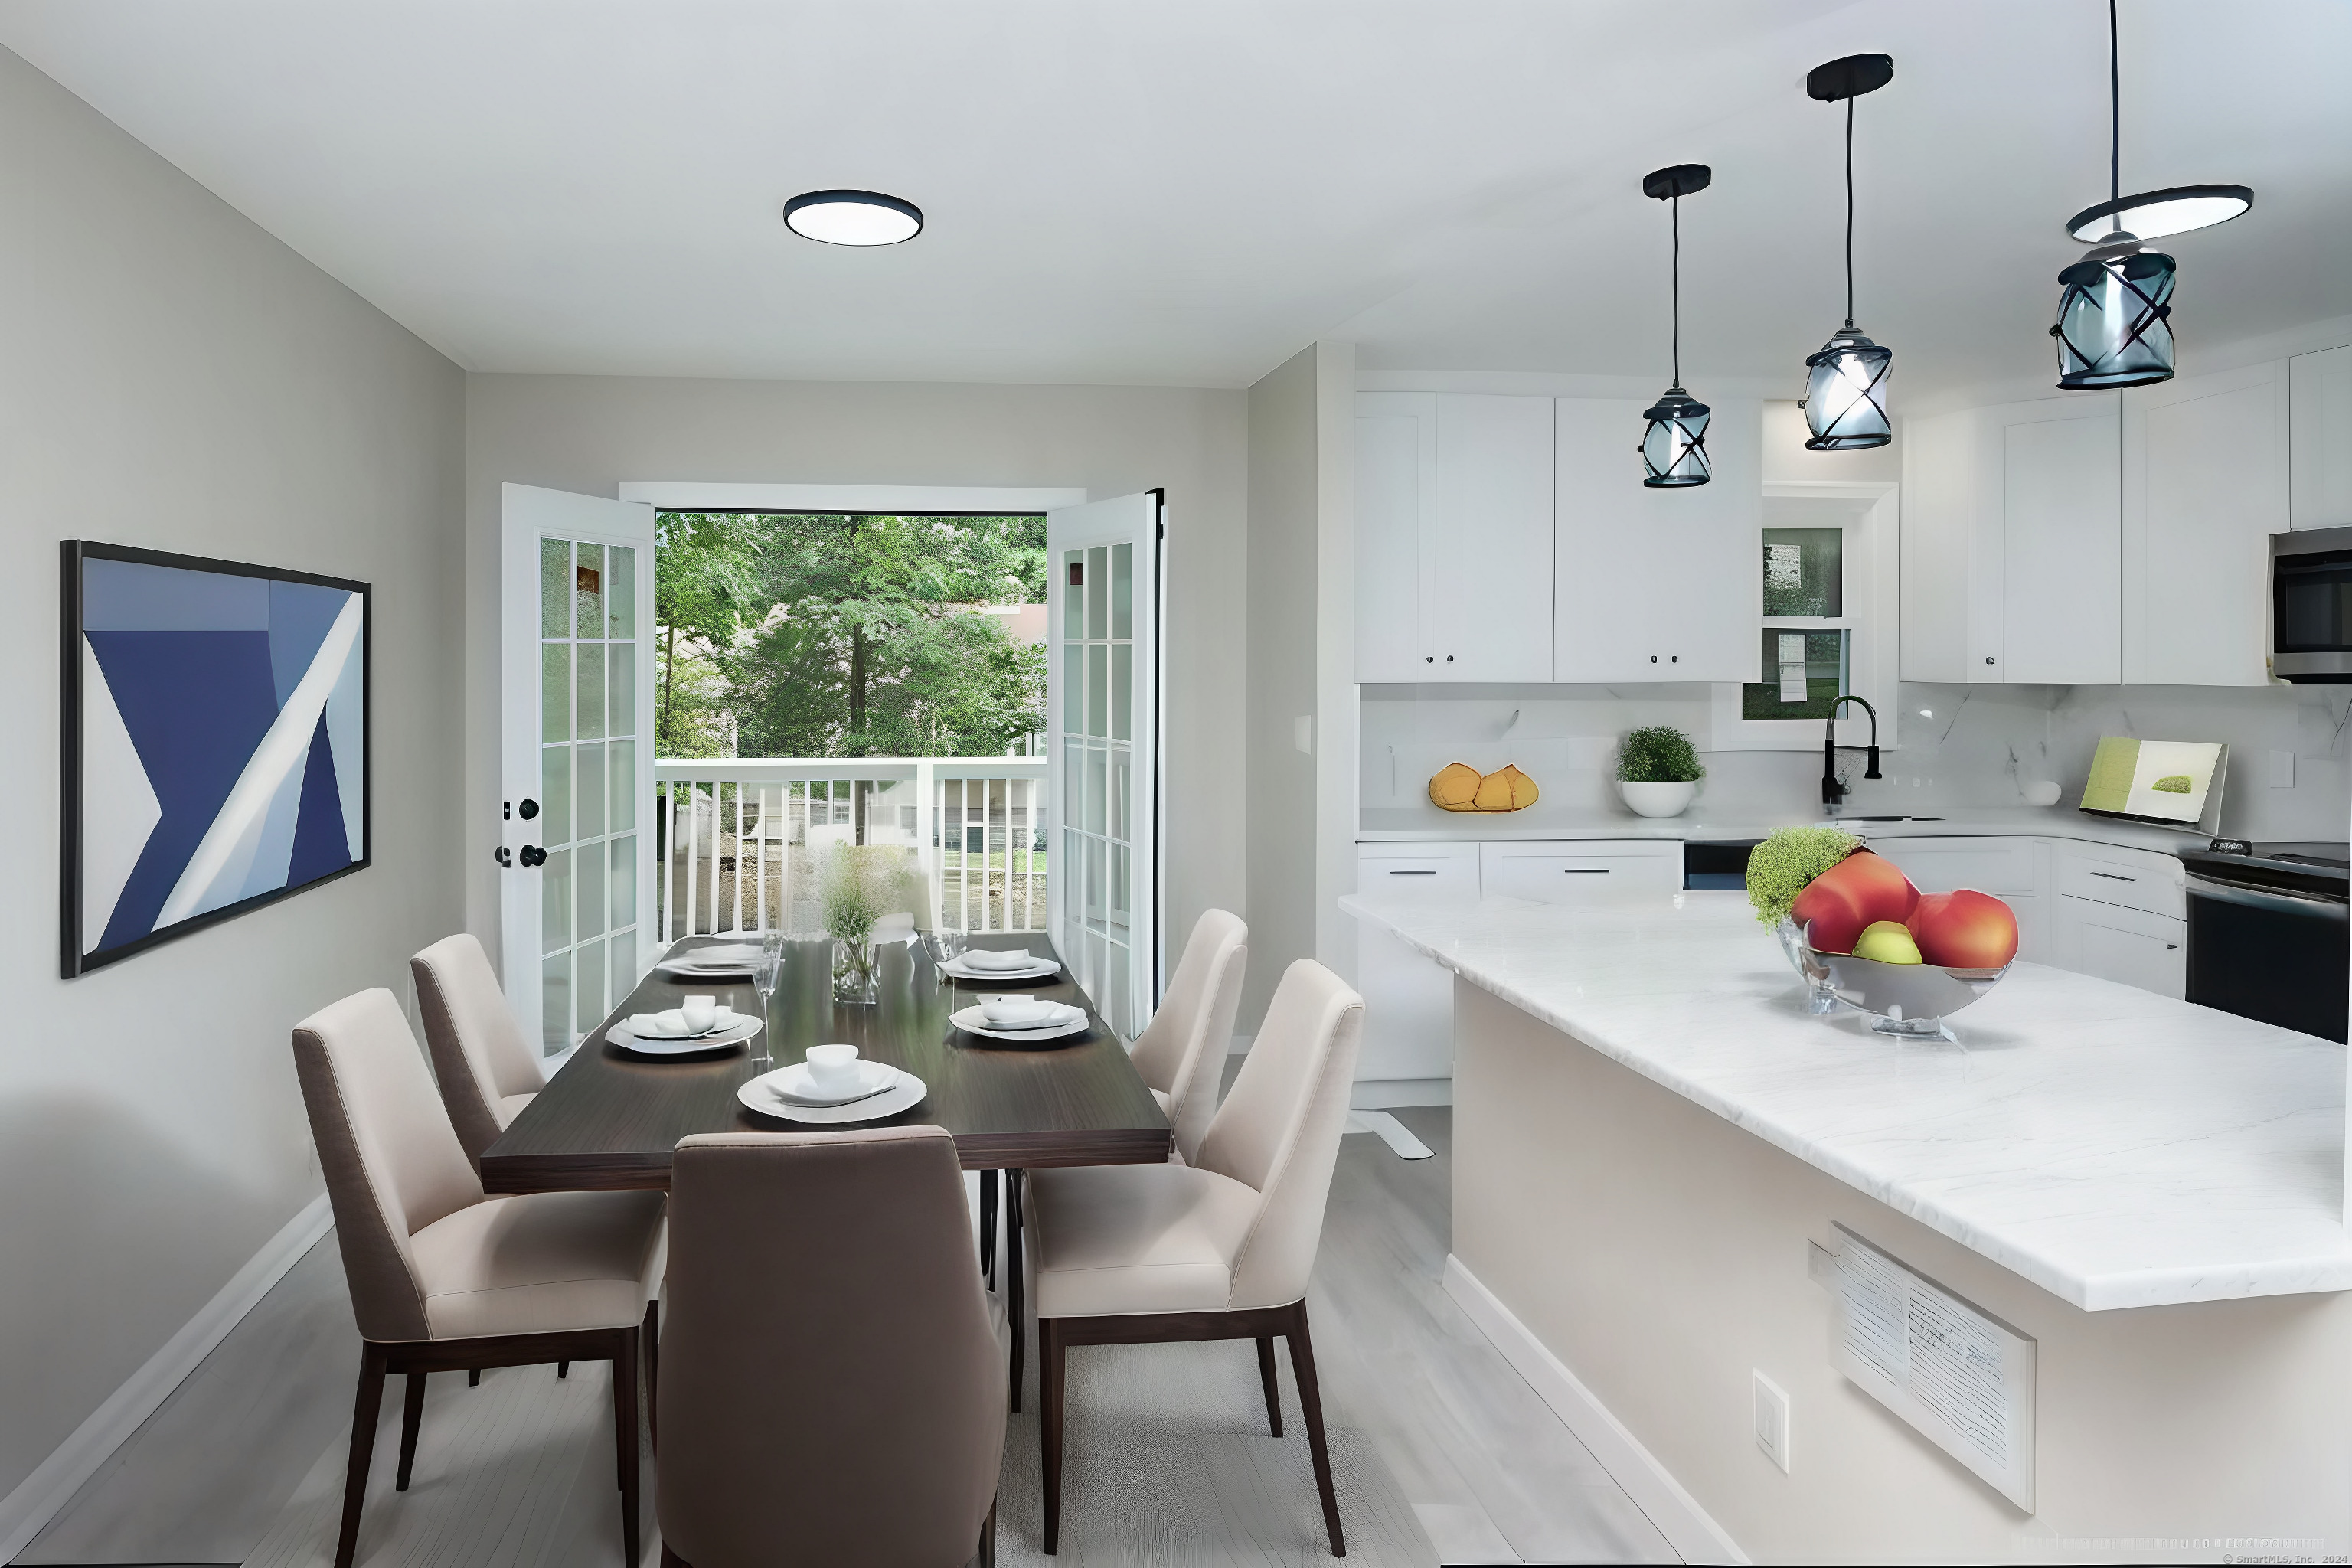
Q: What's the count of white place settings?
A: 5